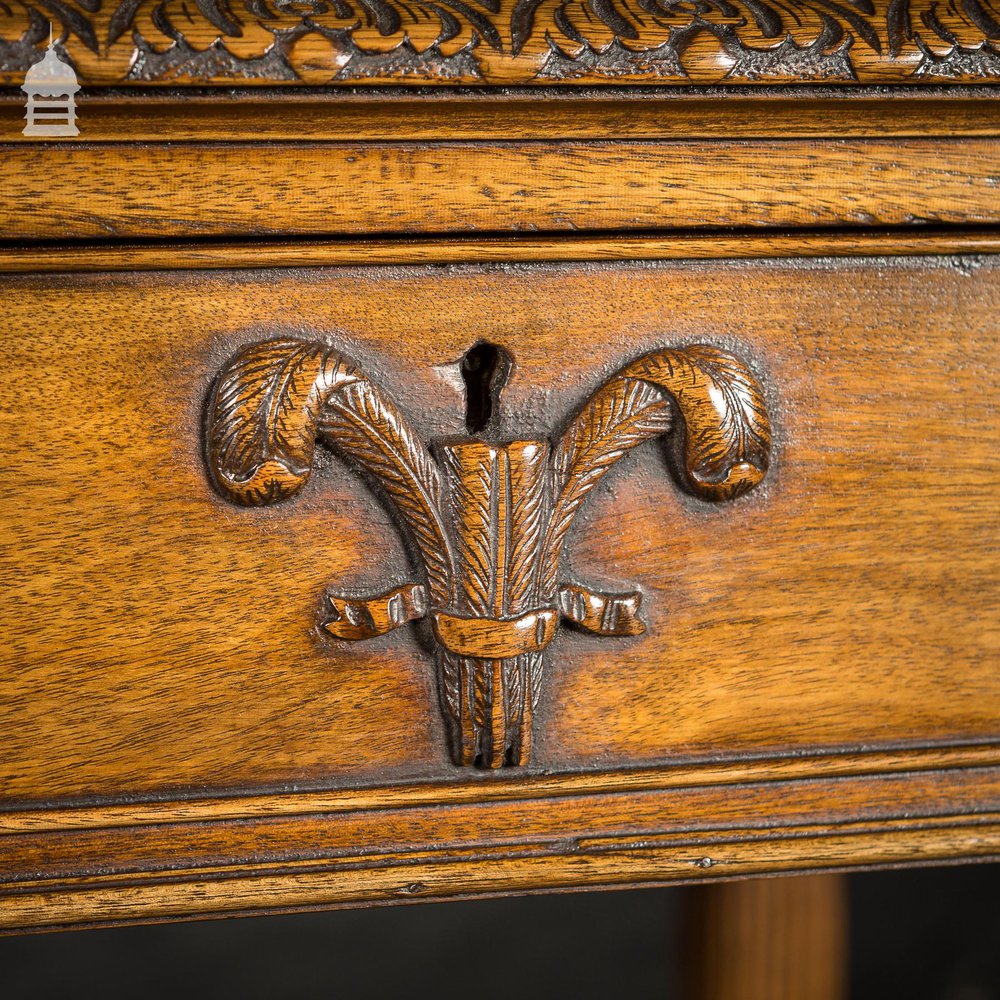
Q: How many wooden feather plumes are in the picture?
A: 3